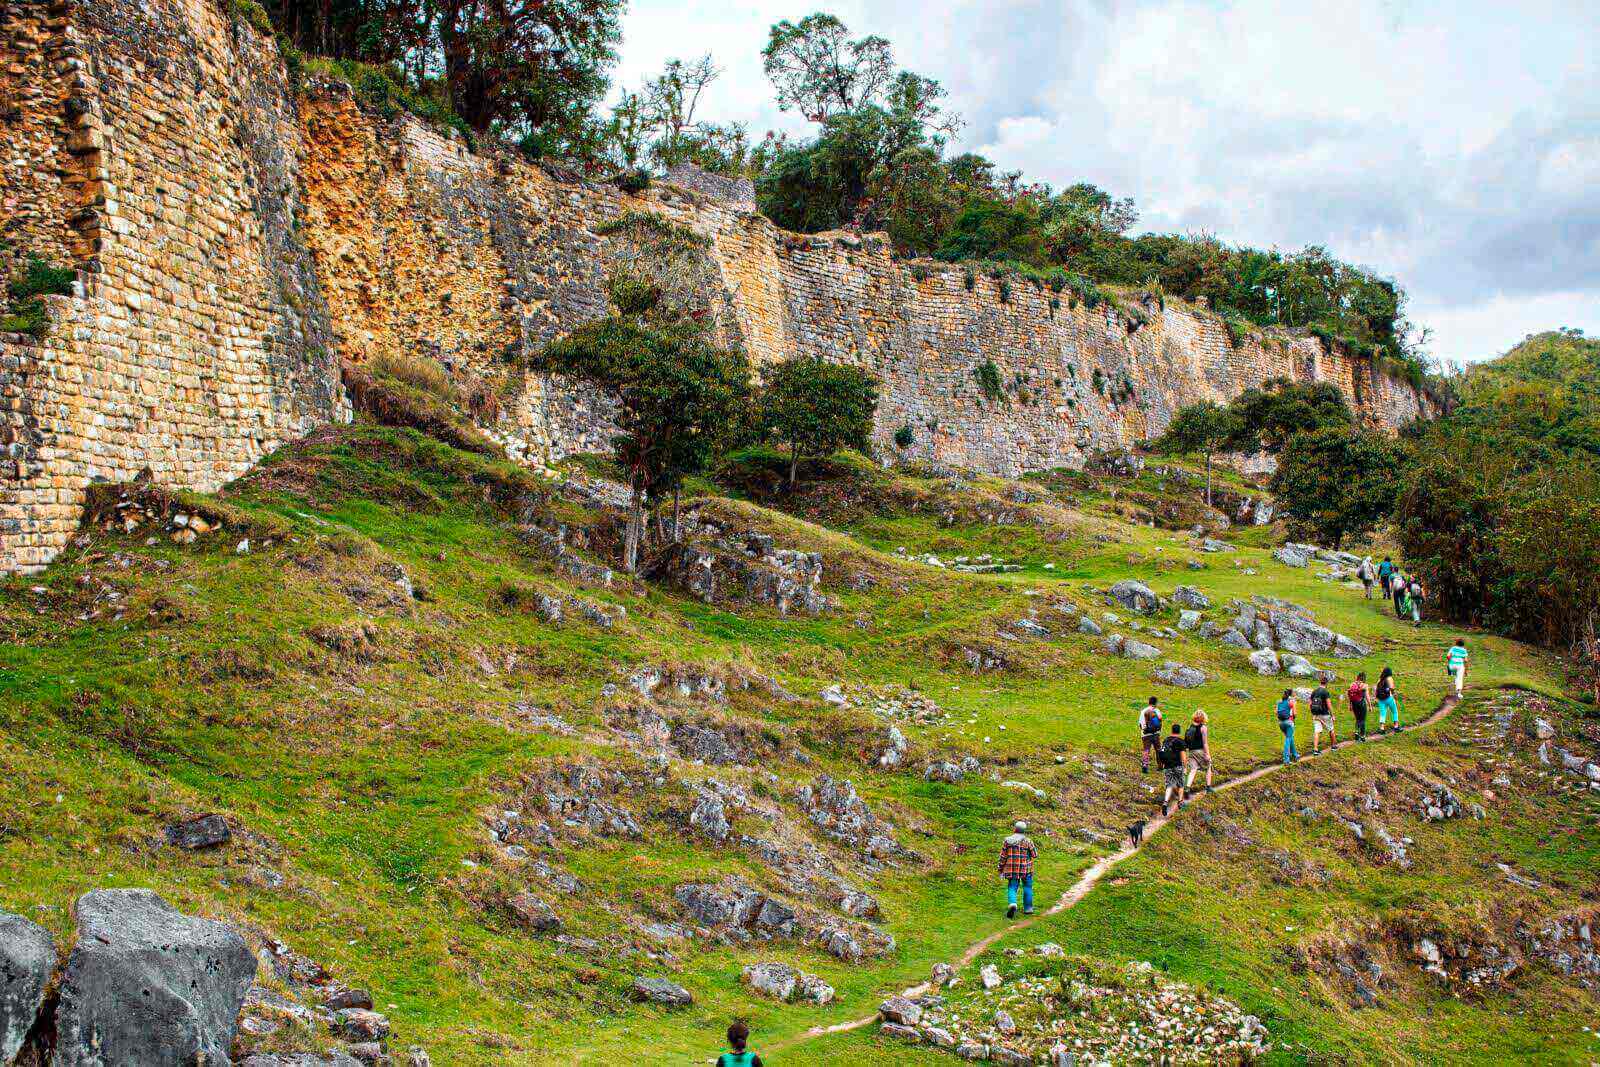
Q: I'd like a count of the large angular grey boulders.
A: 2